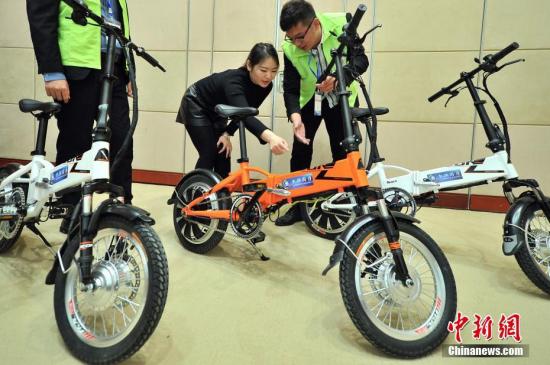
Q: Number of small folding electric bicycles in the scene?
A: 3